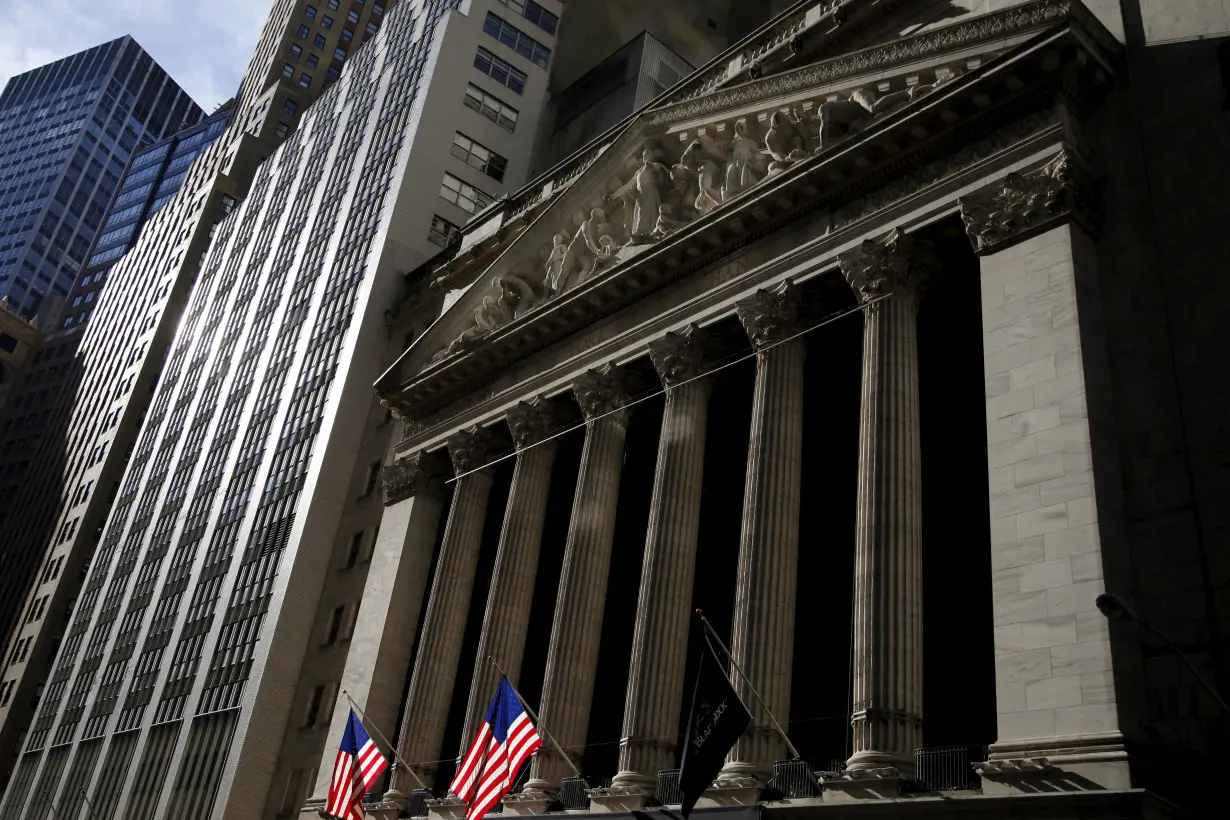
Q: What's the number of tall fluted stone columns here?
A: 6